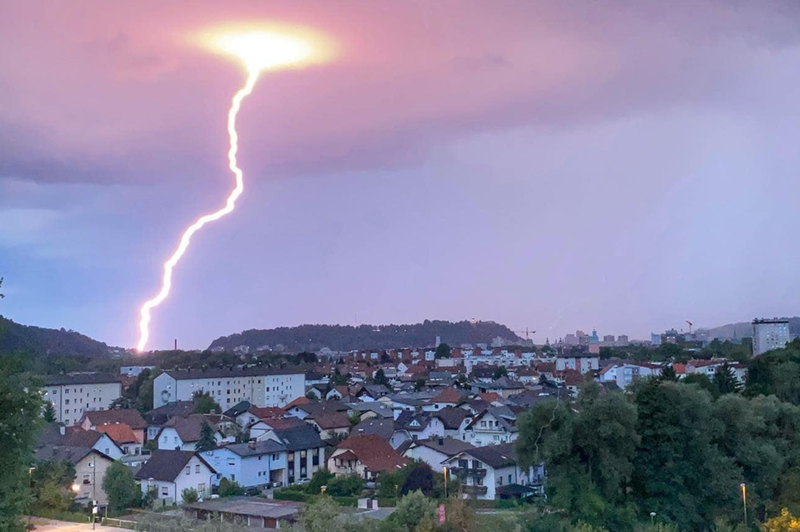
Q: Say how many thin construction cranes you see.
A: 2